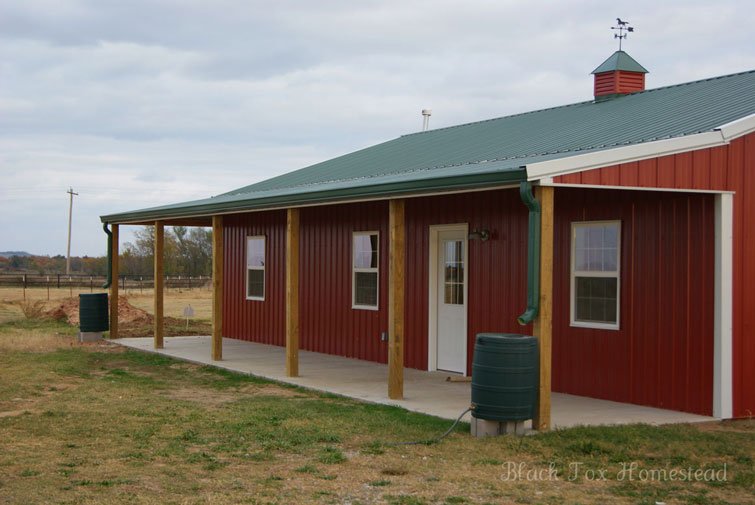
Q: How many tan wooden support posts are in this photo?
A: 6